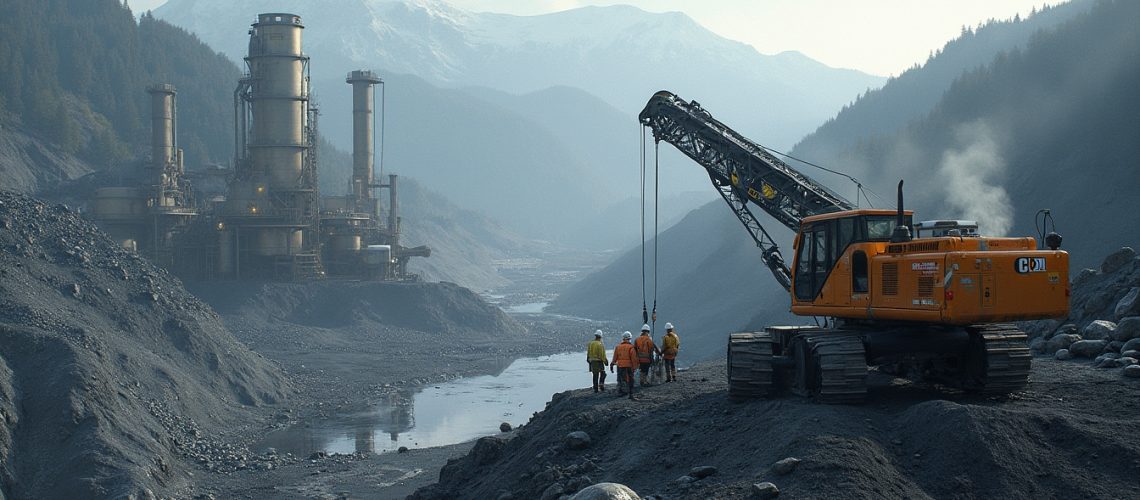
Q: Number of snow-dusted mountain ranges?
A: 1